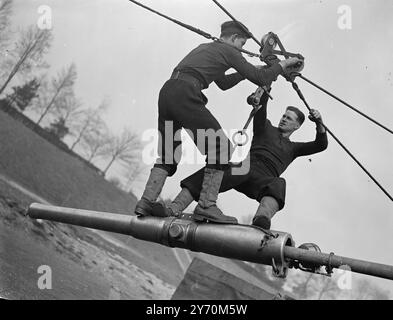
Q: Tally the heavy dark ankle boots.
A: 4